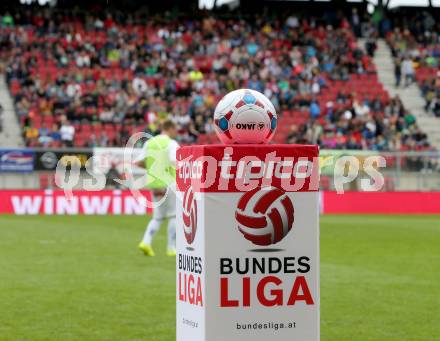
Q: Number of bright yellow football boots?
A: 2